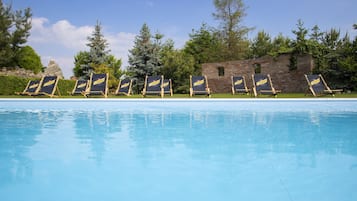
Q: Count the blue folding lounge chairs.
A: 11